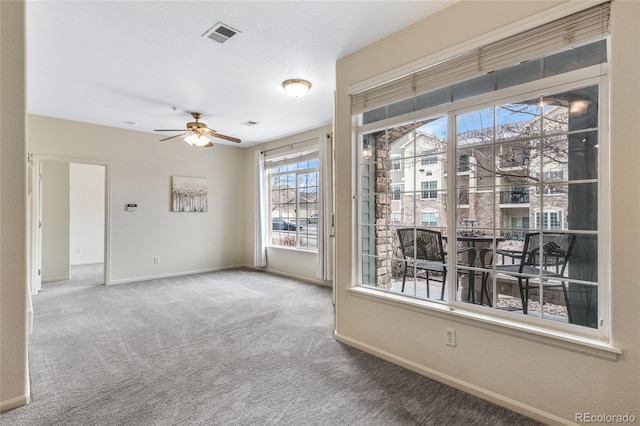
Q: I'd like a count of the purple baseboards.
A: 0